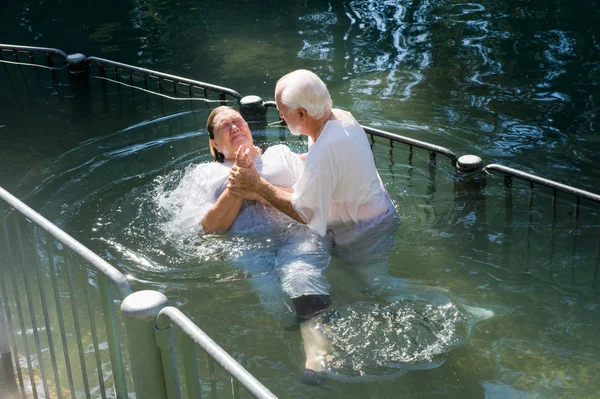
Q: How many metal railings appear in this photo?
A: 6